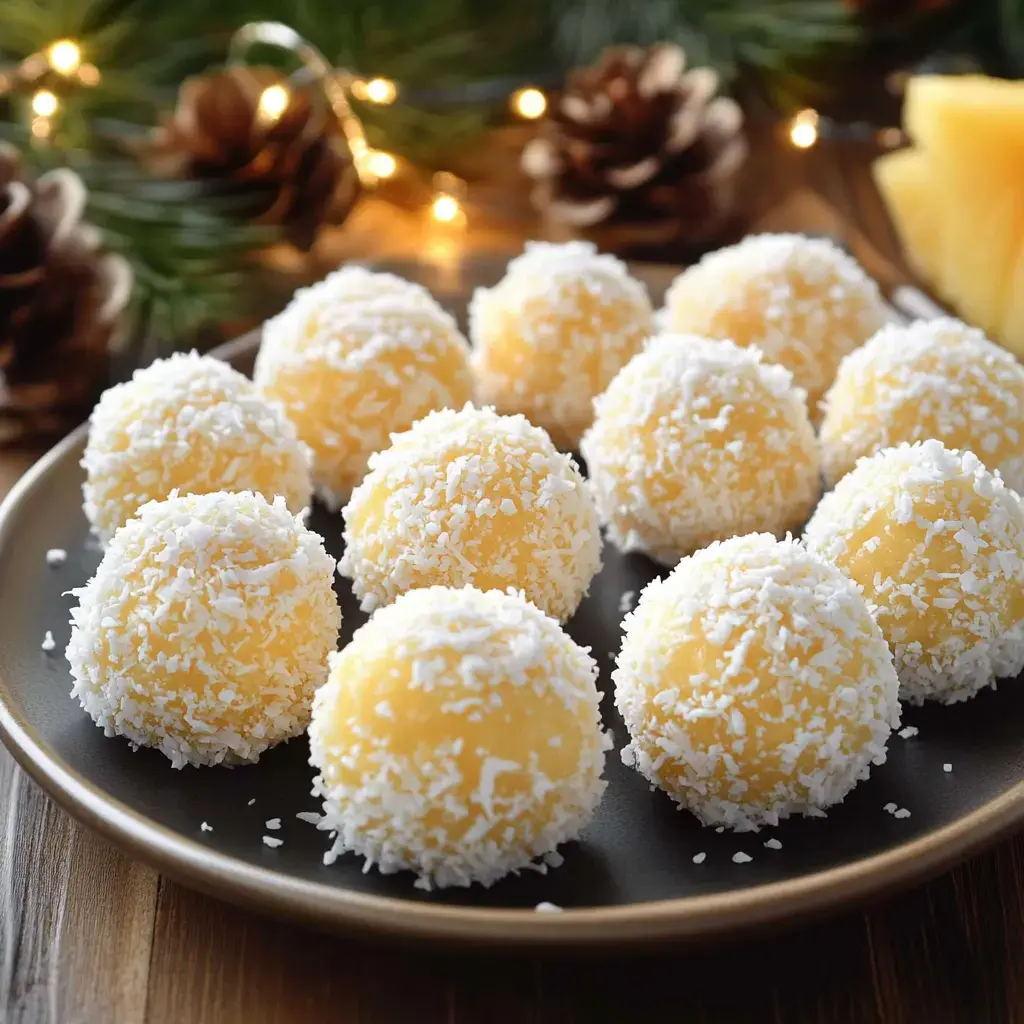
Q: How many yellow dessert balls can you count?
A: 11